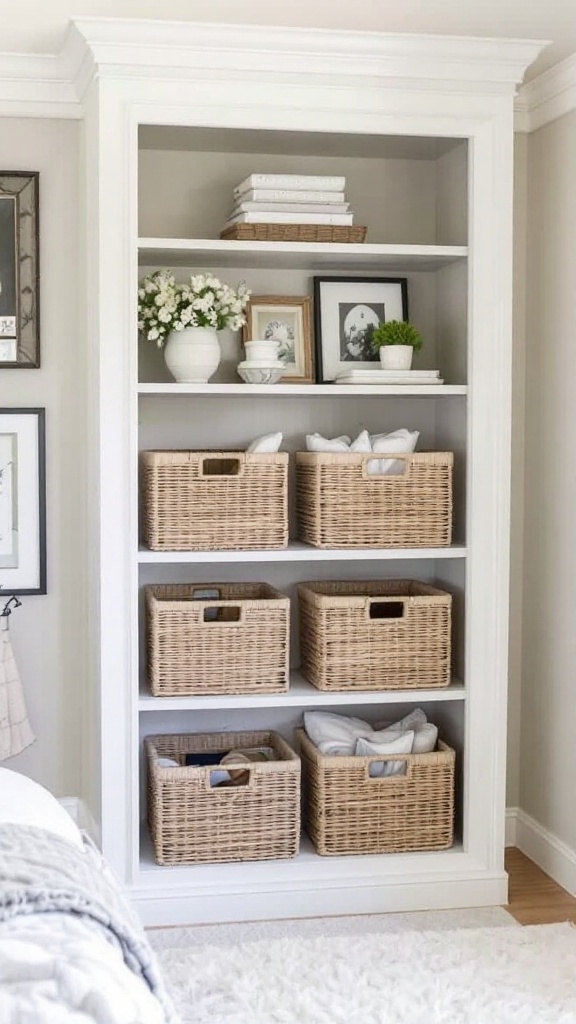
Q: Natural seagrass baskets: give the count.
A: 6